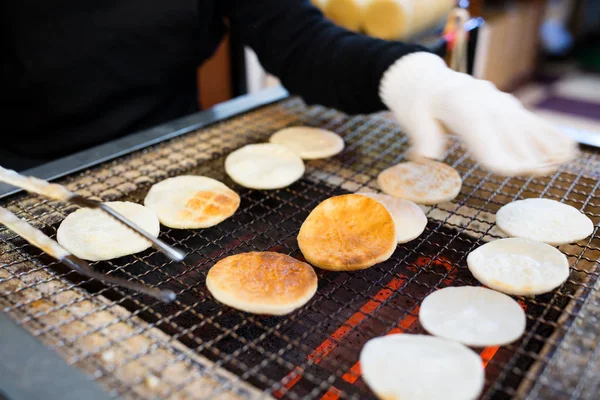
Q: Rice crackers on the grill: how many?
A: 12